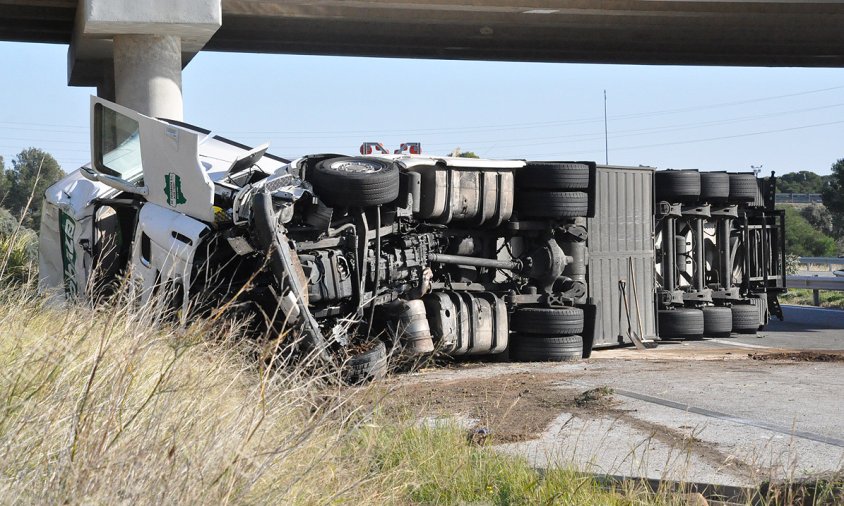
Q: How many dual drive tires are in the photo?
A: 4